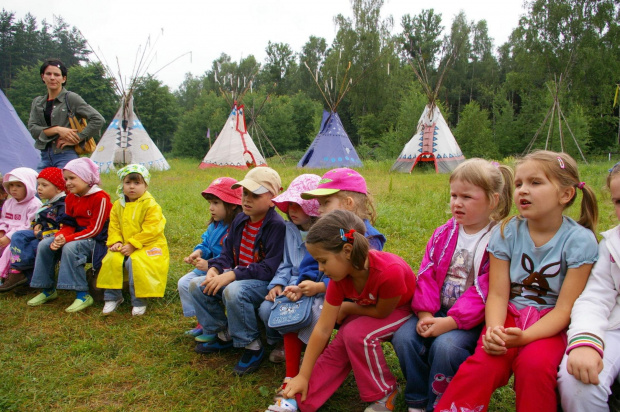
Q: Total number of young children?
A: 12